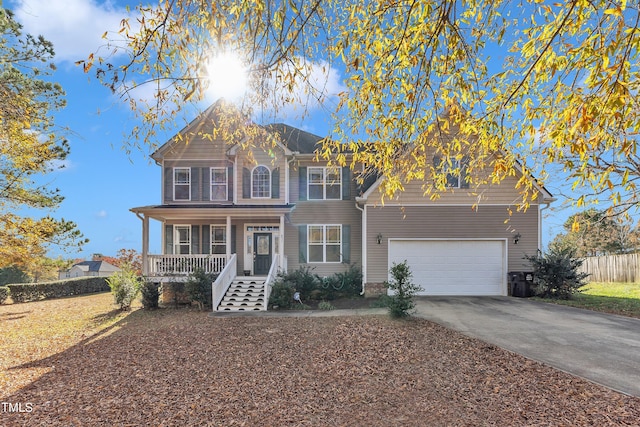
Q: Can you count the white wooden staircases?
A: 1